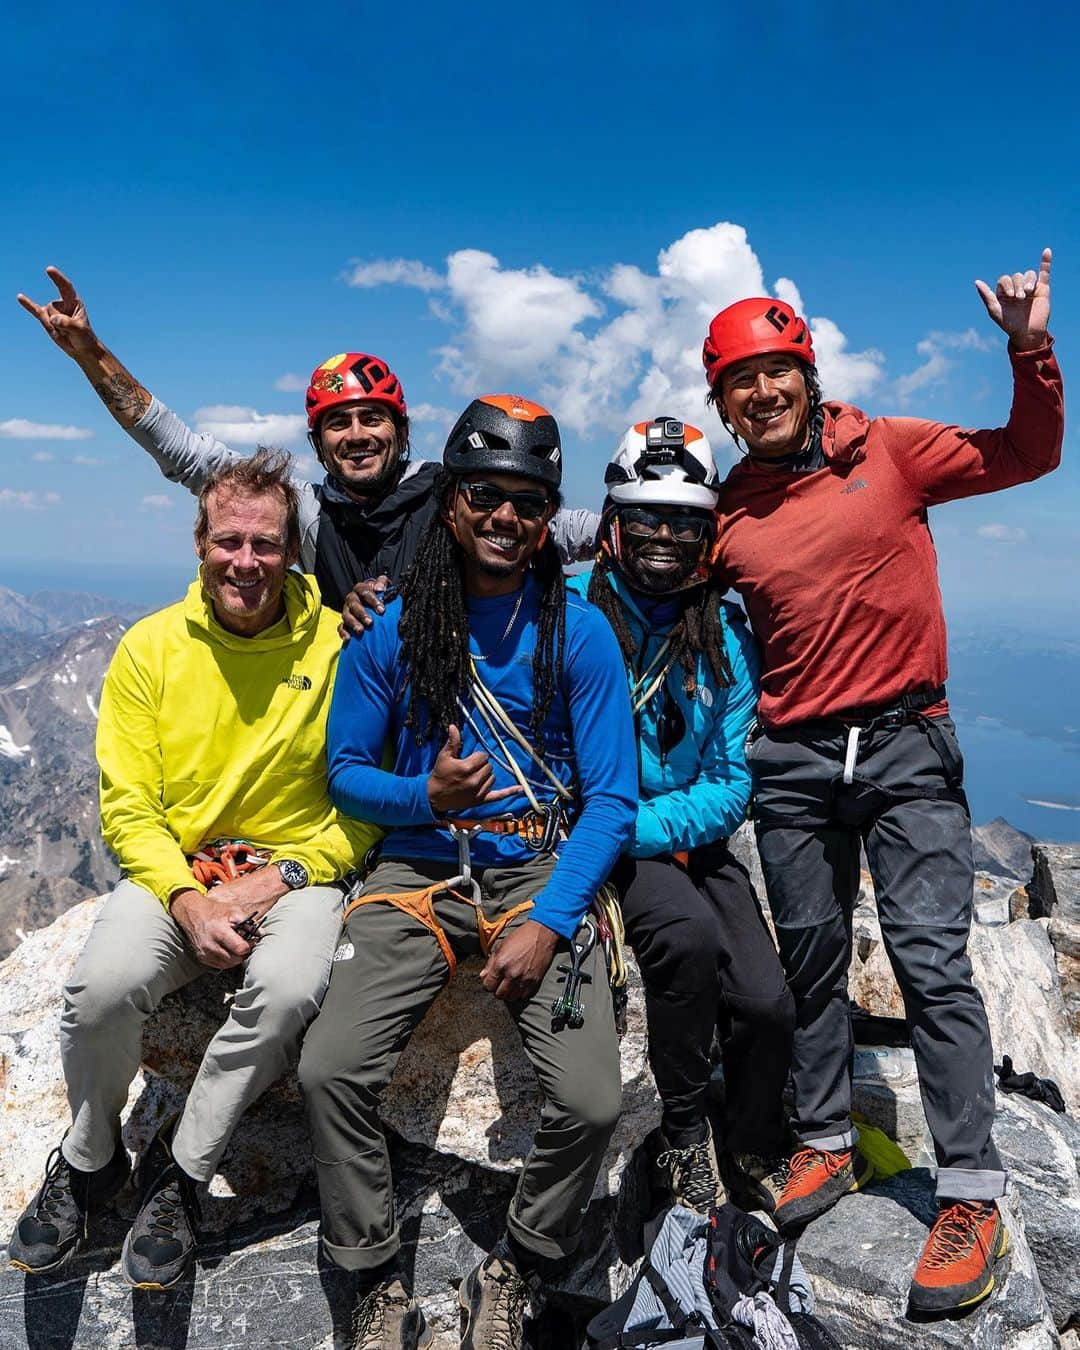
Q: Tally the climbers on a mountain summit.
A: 5